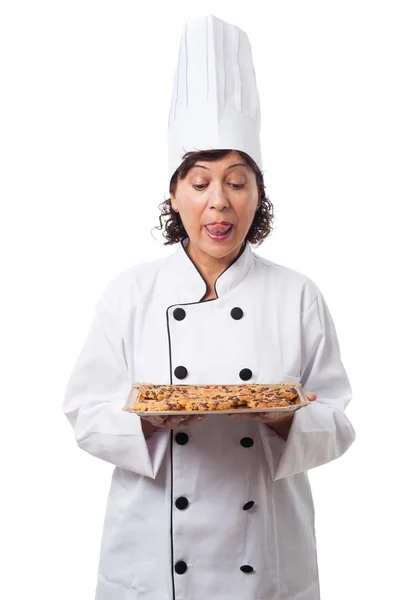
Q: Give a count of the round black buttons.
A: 10